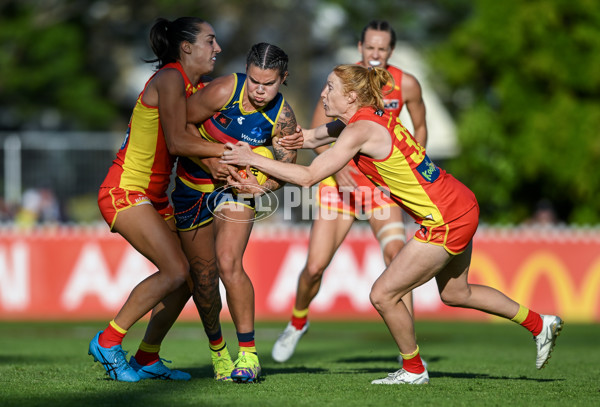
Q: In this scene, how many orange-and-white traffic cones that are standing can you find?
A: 0